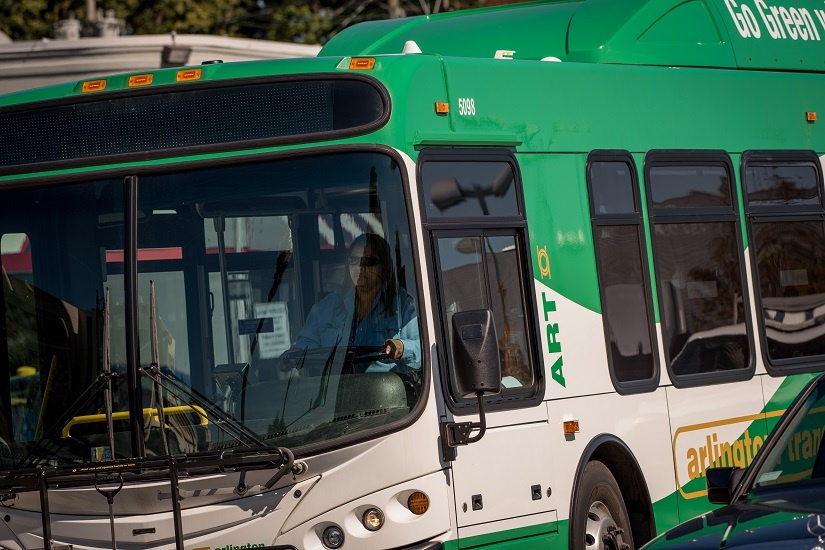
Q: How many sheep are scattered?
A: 0